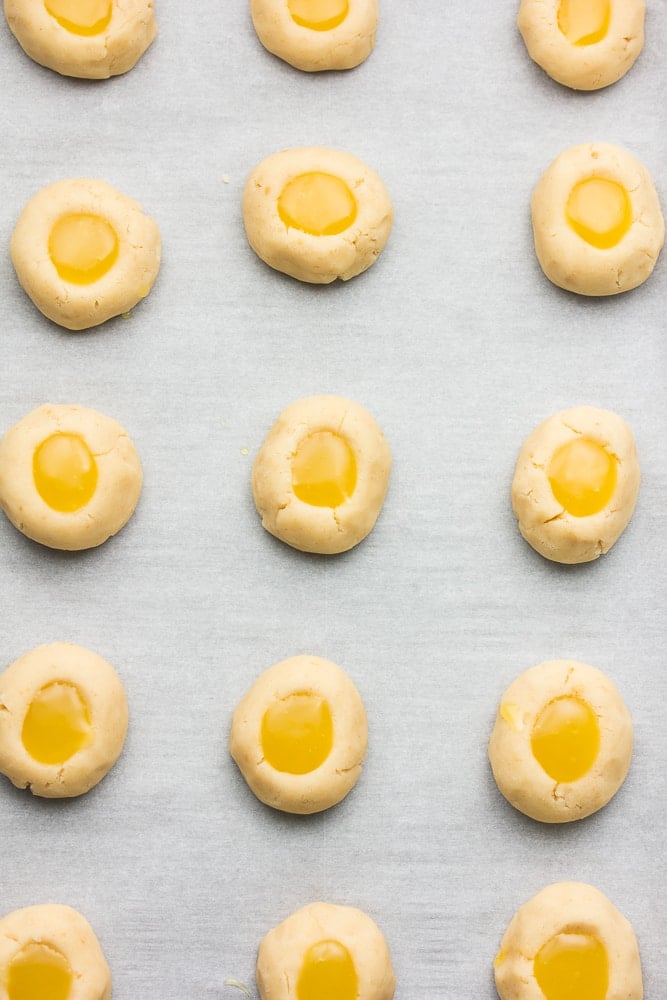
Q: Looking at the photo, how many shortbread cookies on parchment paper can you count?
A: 15